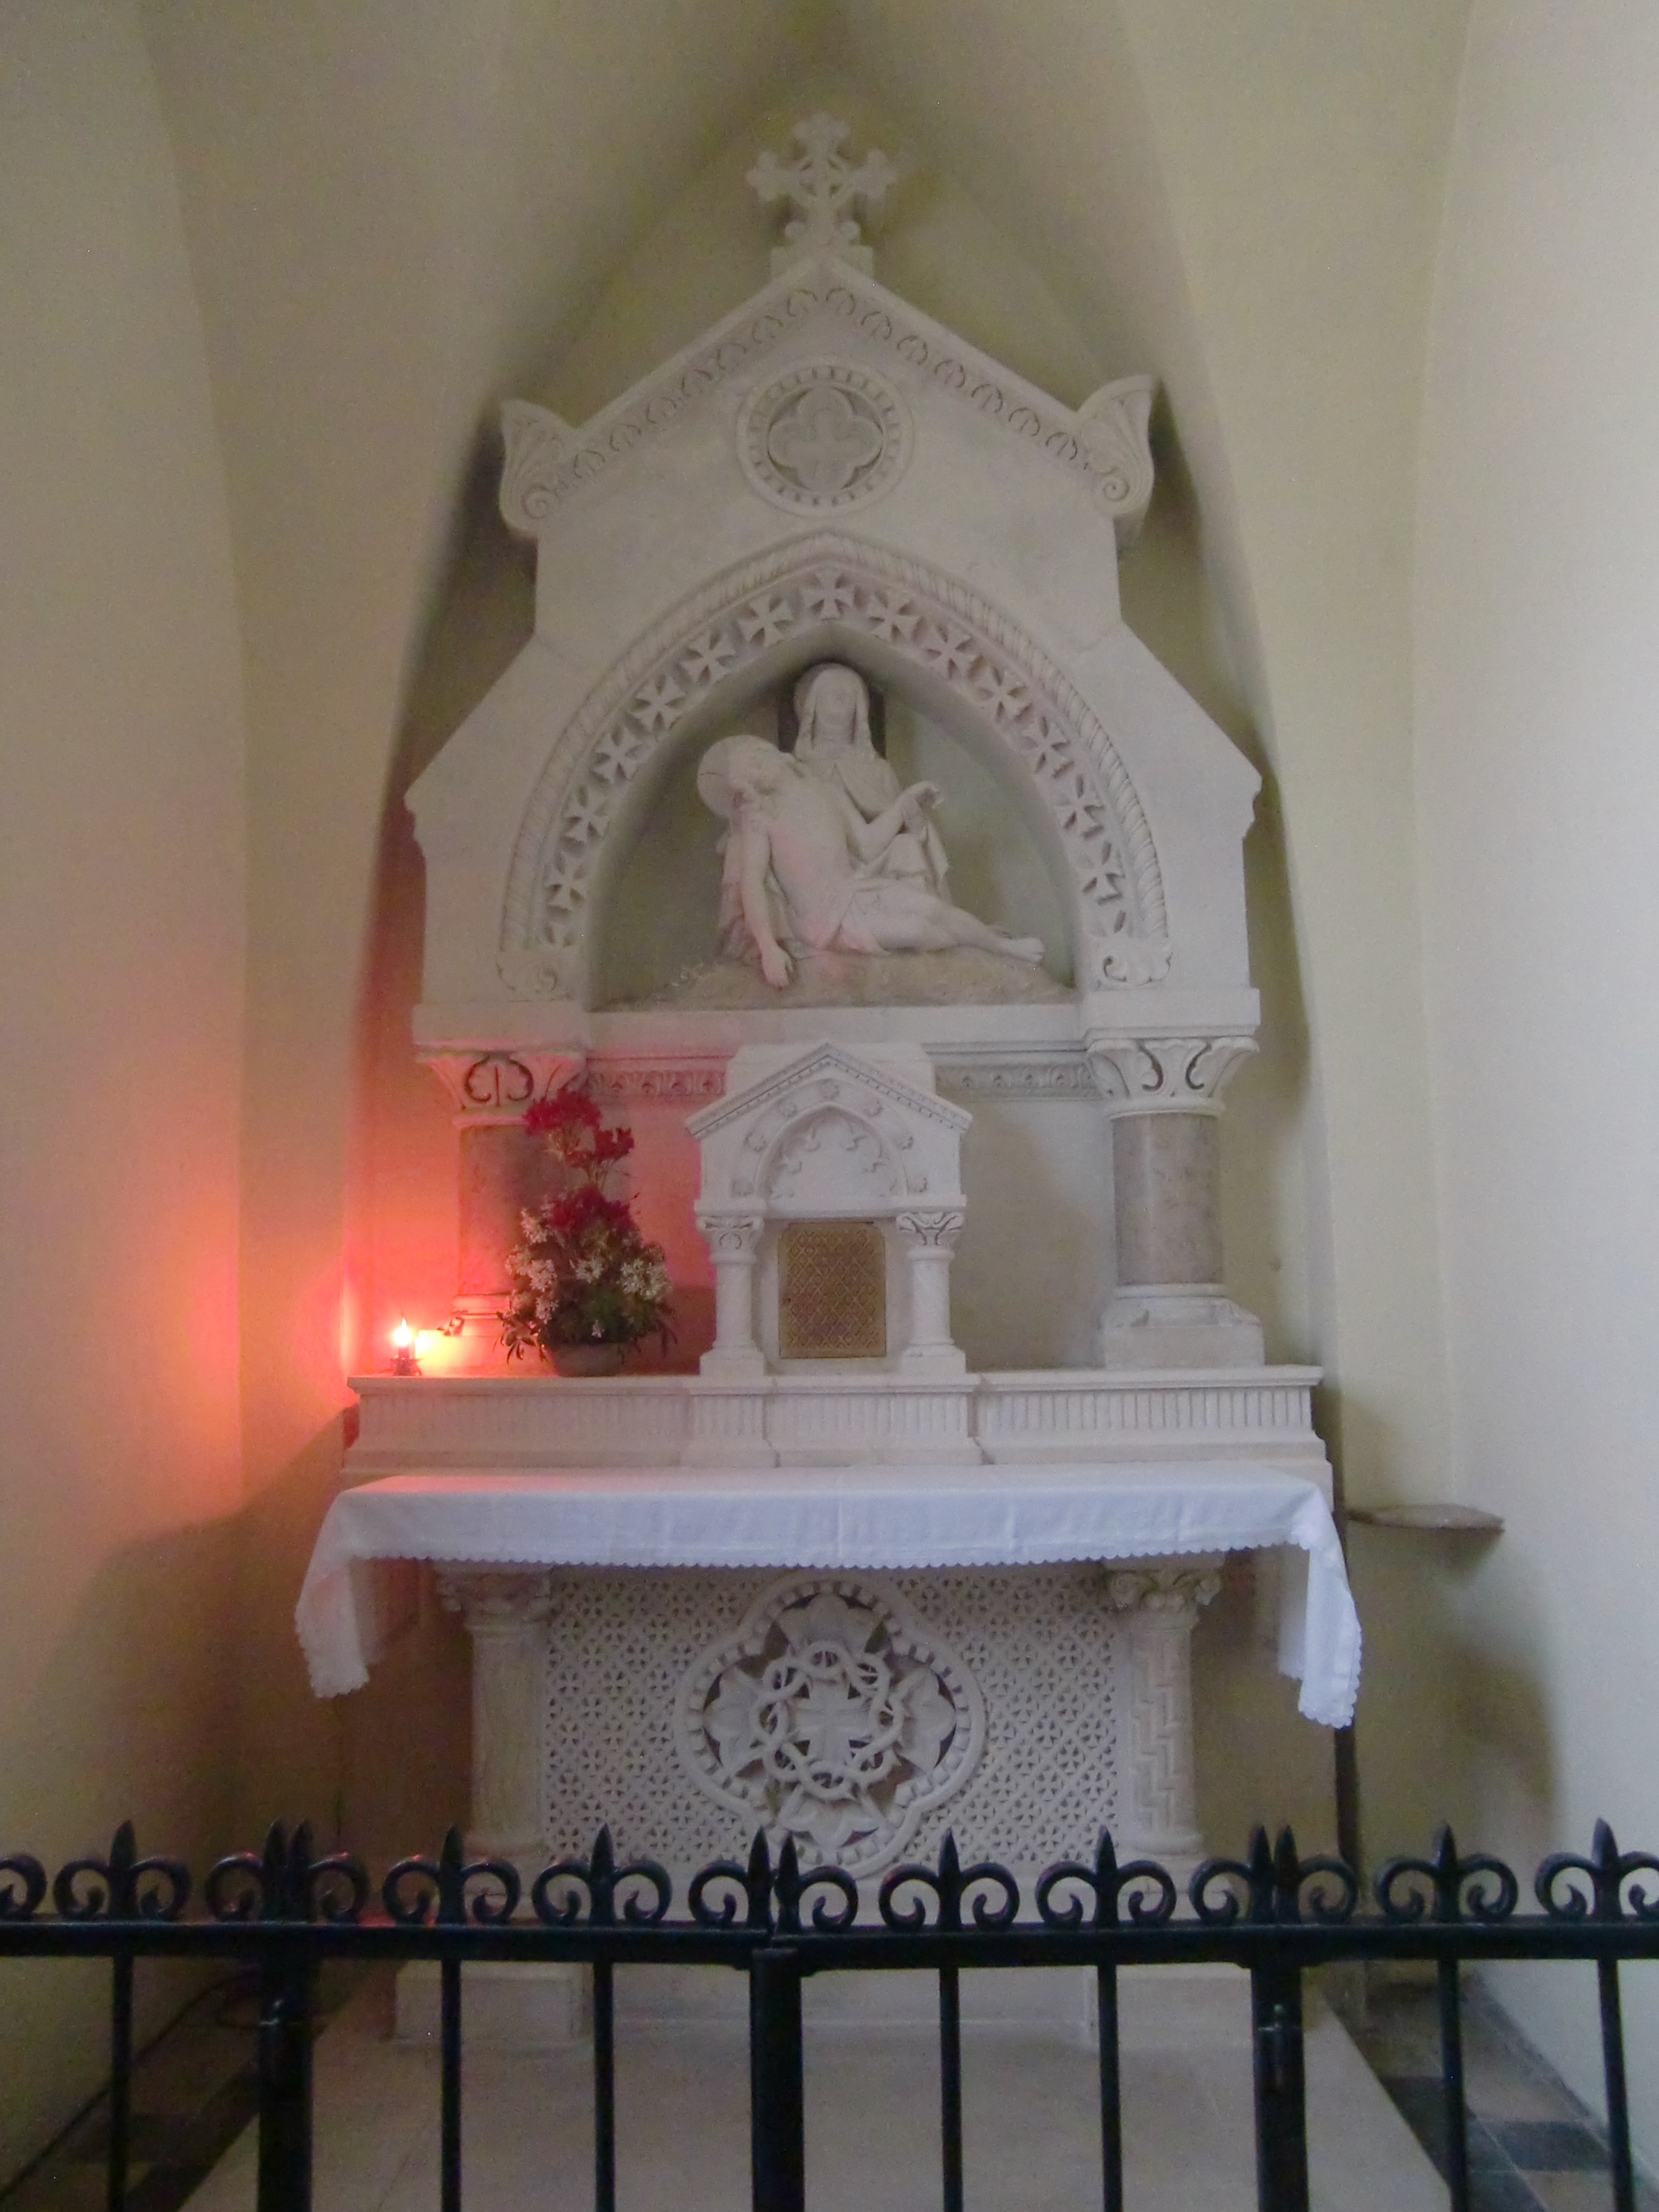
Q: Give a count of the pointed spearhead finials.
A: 13